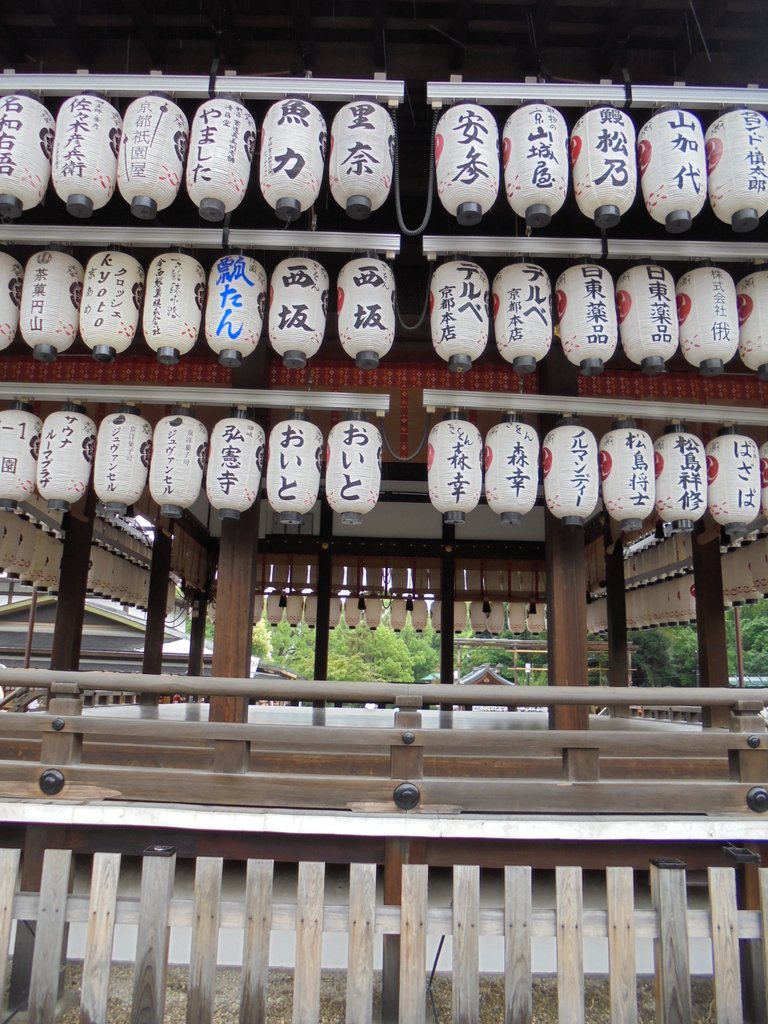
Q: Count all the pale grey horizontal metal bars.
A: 6